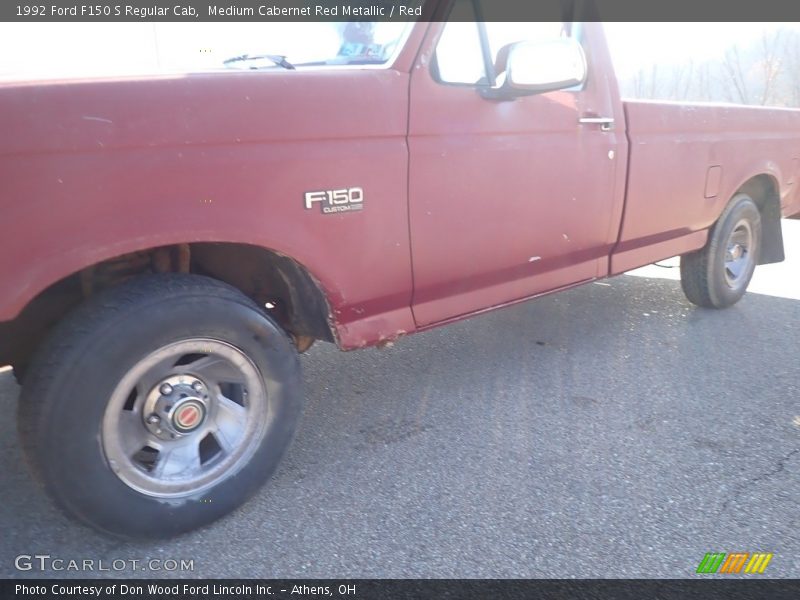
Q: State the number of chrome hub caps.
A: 2